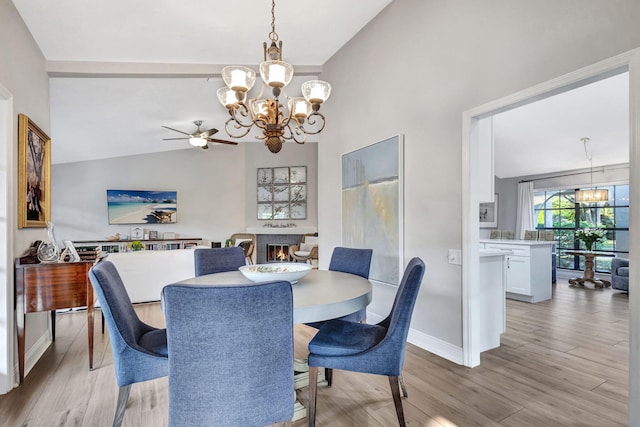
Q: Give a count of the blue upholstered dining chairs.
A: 5